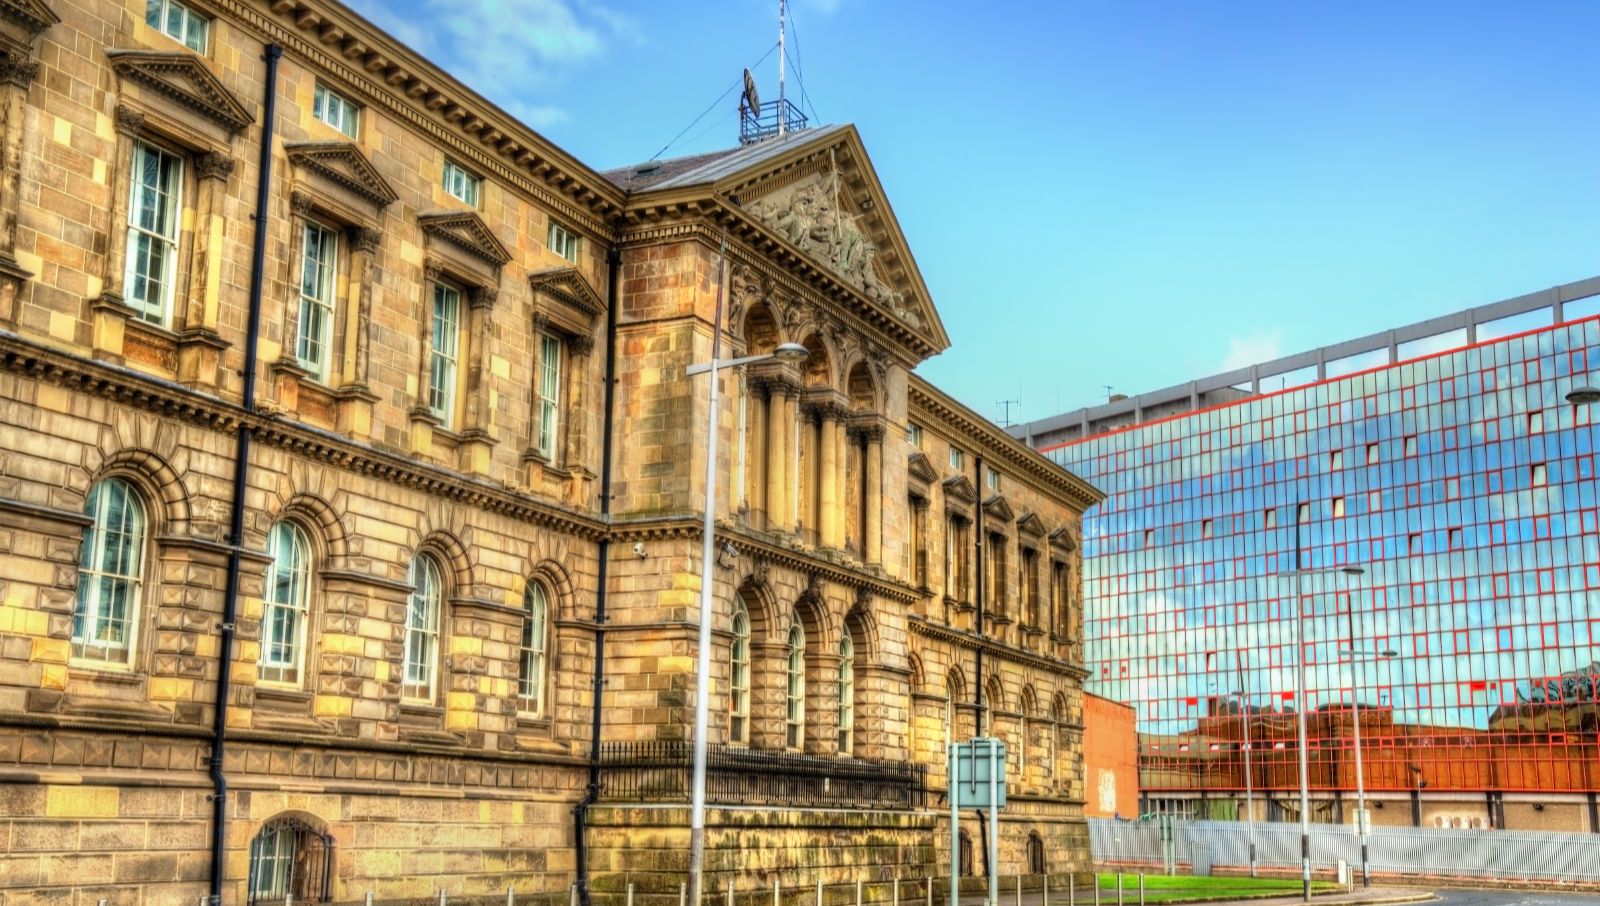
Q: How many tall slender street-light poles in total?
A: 4